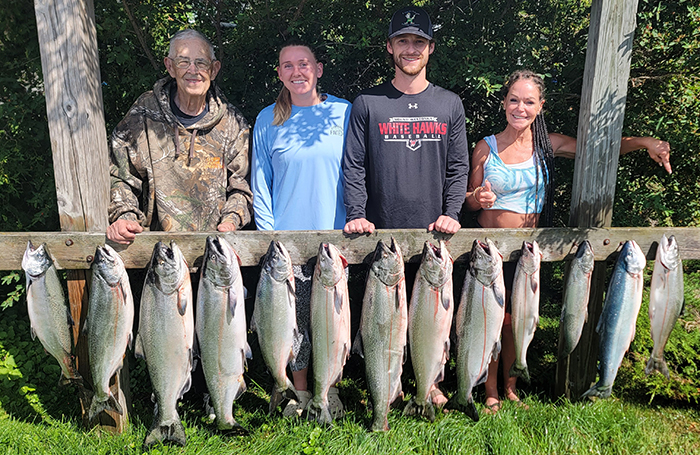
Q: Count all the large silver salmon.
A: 13